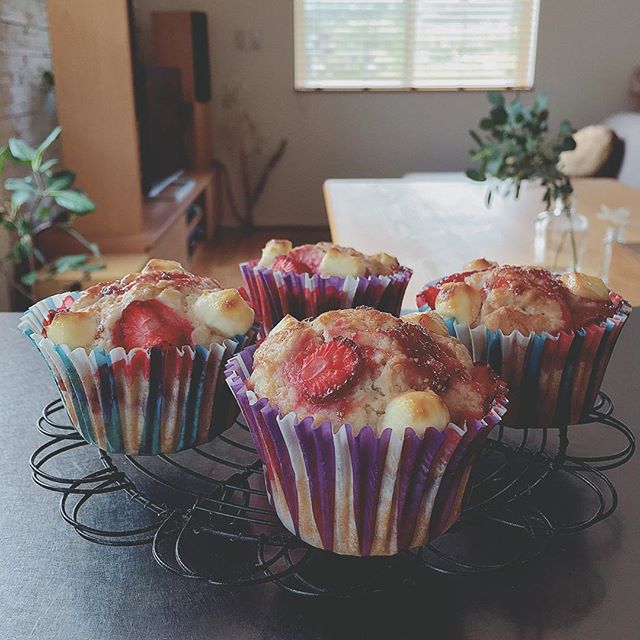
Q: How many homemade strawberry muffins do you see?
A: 4